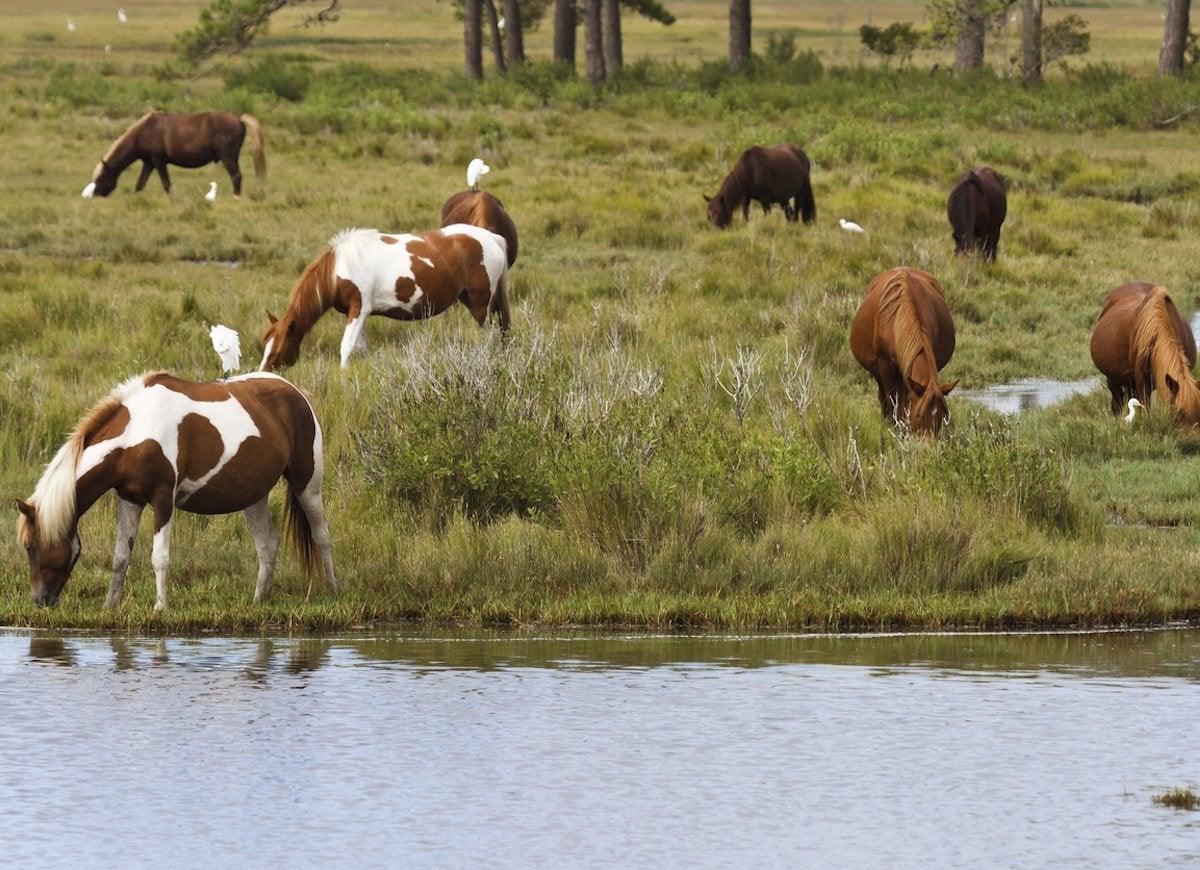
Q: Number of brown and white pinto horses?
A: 2